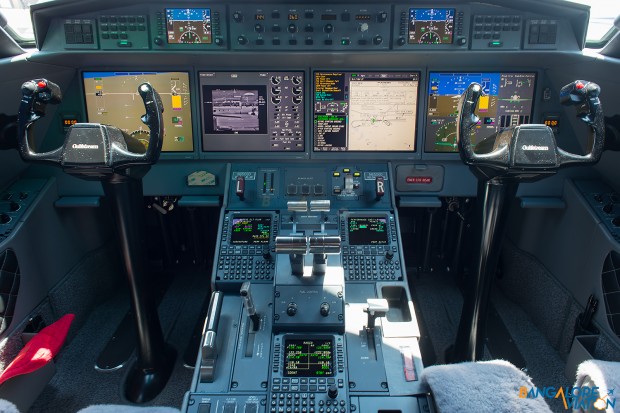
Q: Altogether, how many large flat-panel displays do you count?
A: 4